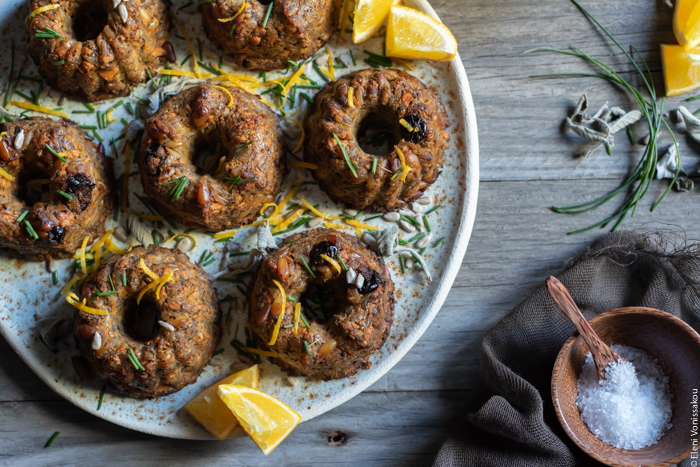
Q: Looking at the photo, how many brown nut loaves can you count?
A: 7